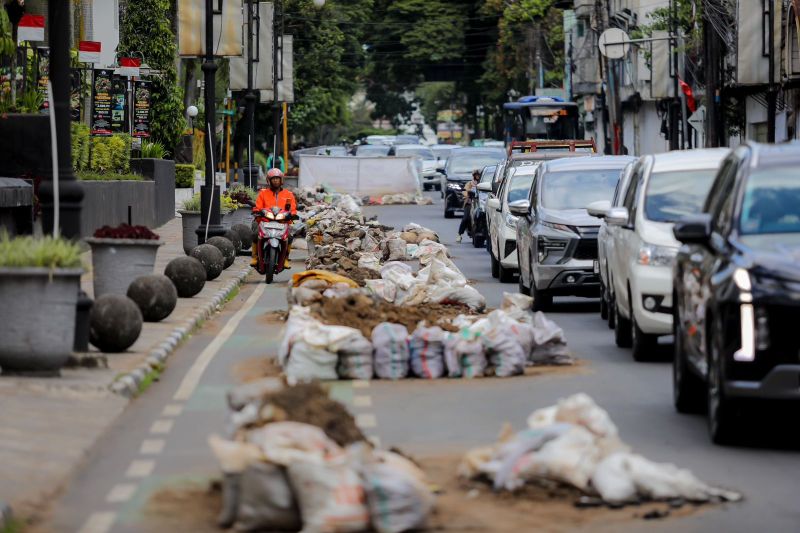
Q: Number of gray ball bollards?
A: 7